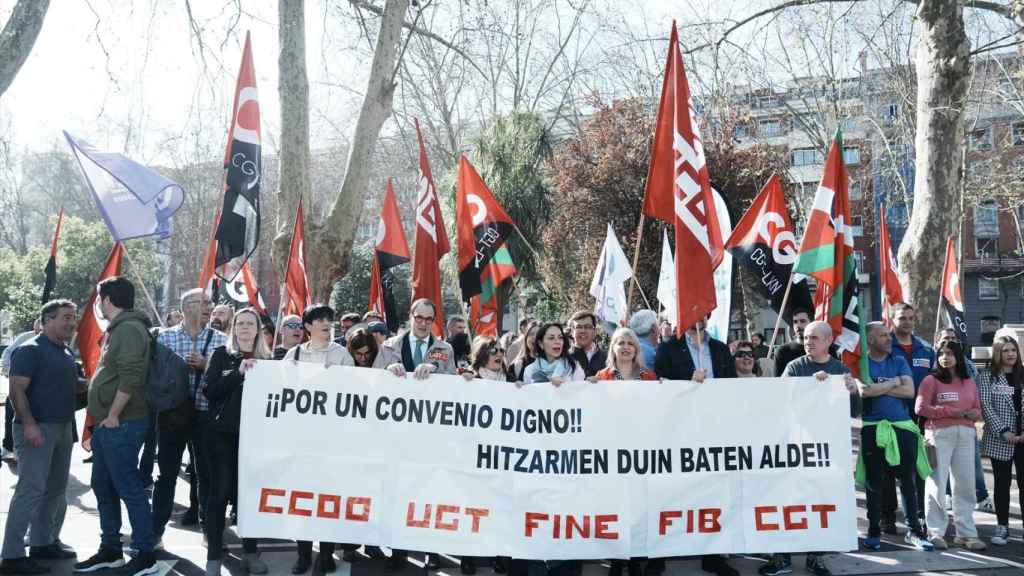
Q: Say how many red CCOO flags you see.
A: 2